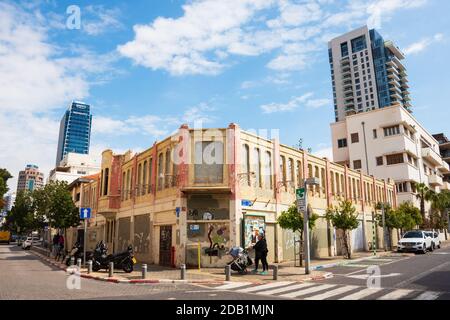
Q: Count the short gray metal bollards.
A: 8